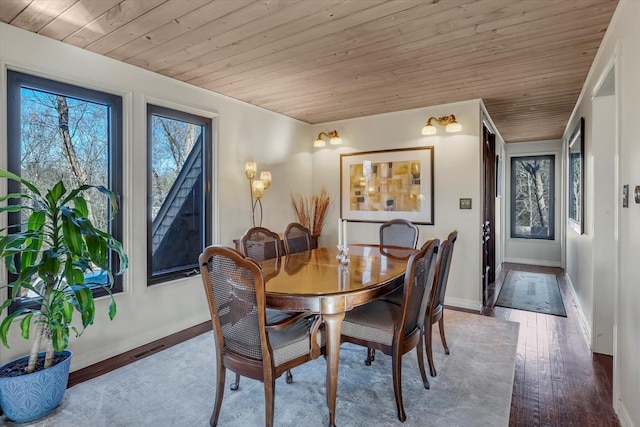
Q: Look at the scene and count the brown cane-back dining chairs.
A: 6